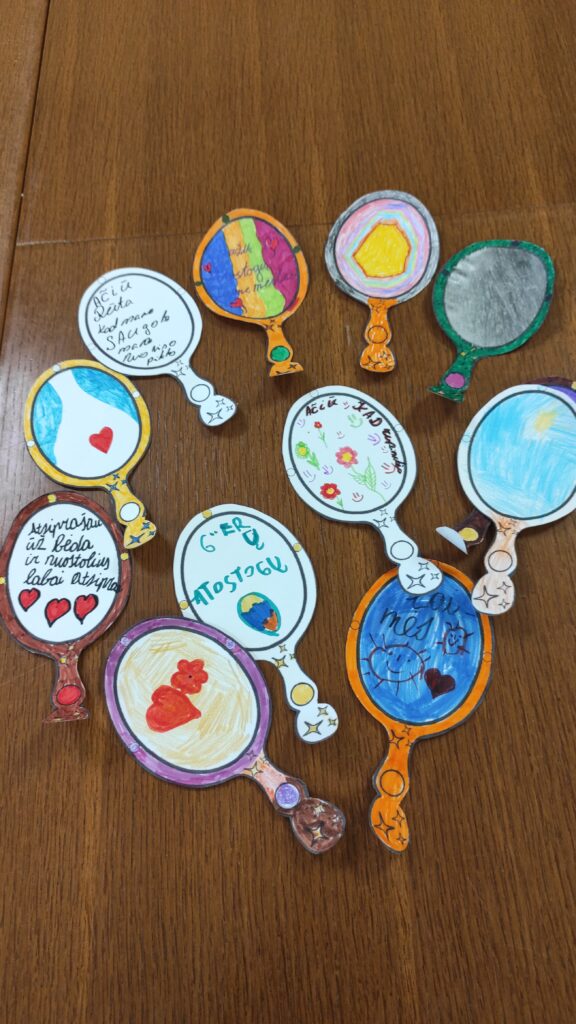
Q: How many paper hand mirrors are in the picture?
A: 12